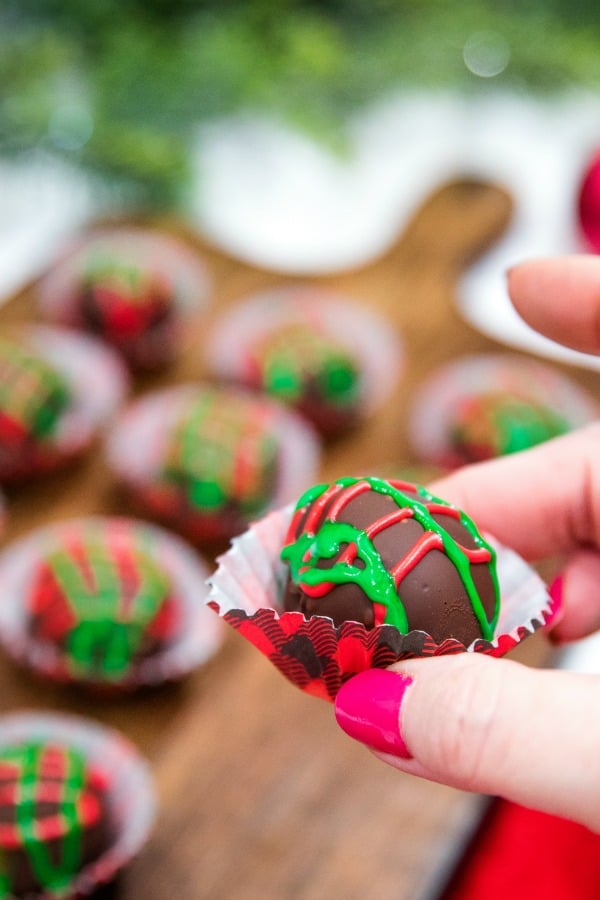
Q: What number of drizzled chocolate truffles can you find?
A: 8